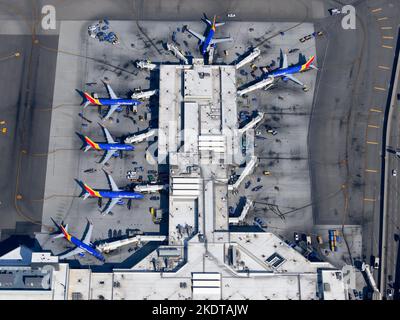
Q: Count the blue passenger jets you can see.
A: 6